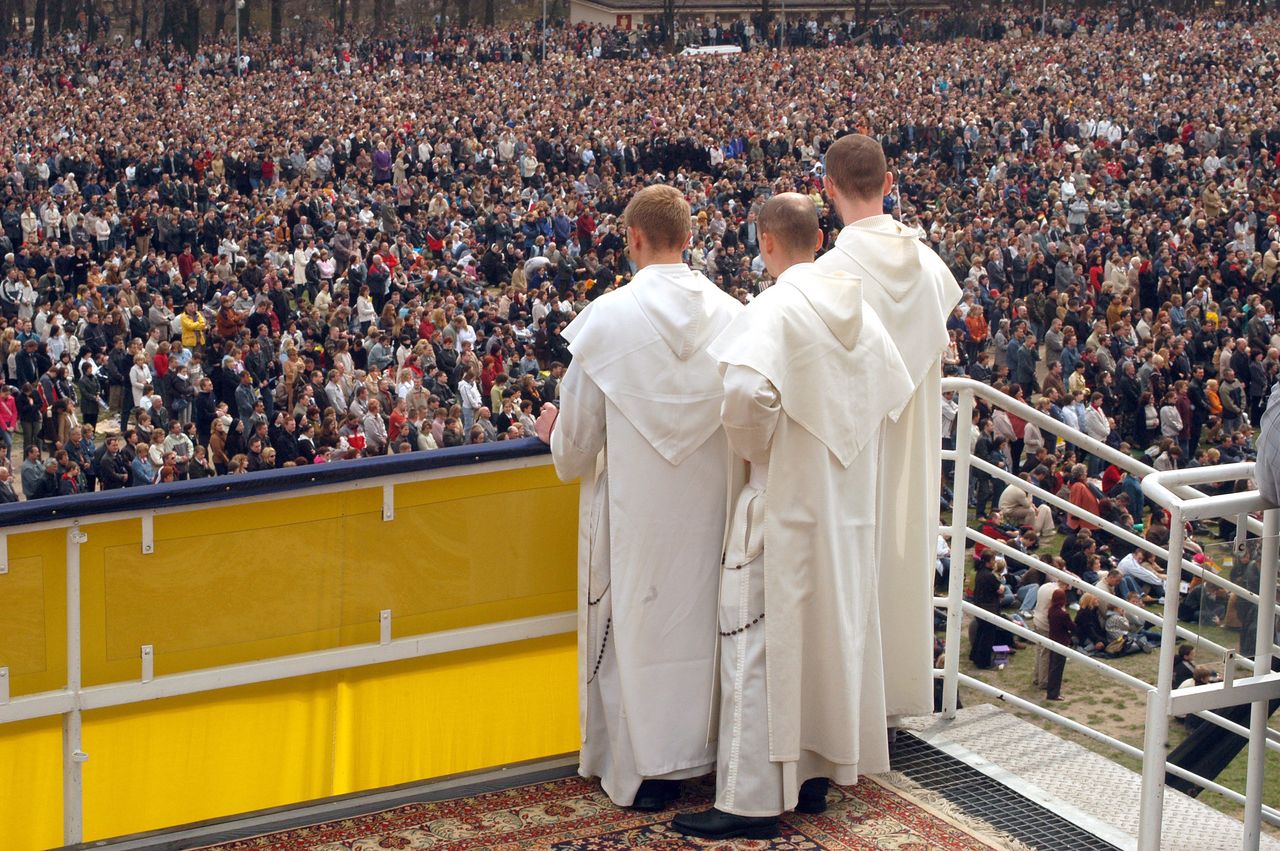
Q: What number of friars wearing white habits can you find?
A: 3